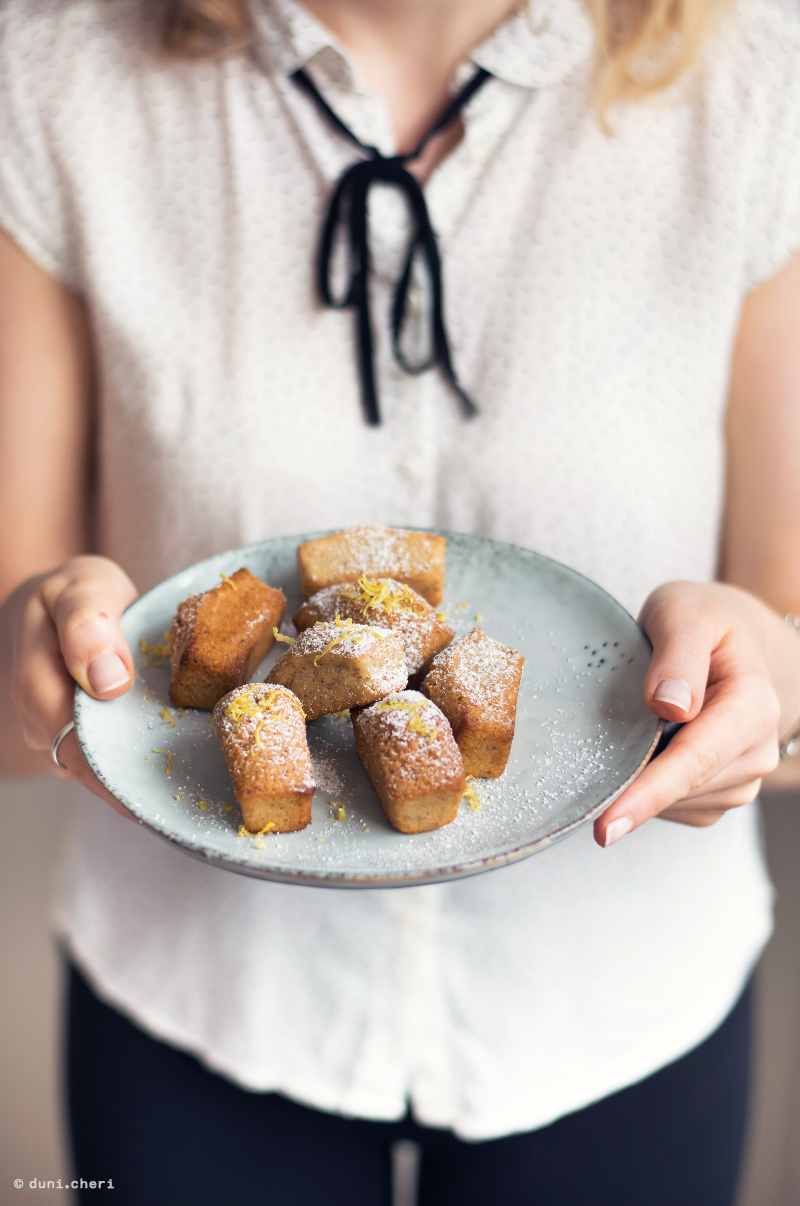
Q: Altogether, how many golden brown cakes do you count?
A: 7